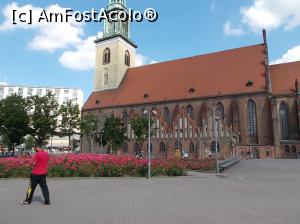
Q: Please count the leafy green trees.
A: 6